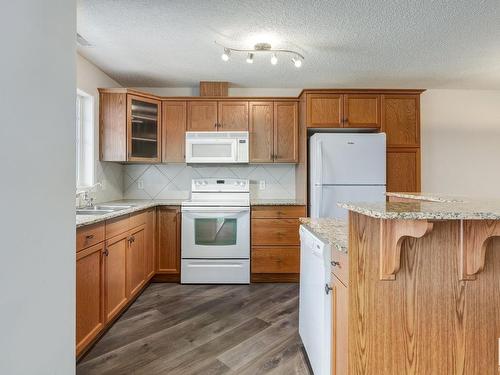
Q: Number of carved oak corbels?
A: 2